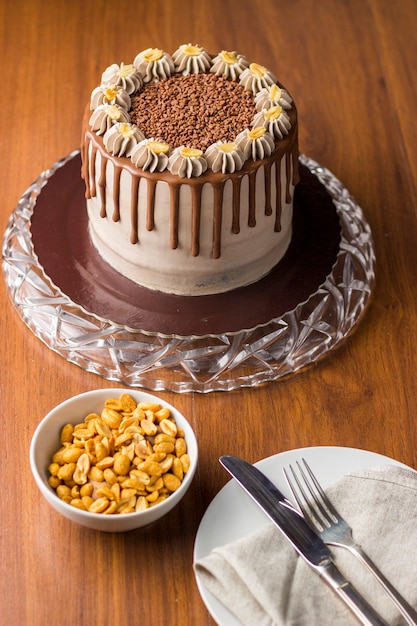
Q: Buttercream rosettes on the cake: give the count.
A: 14